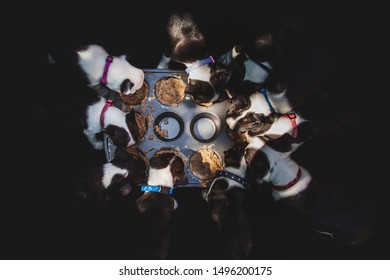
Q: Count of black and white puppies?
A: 10